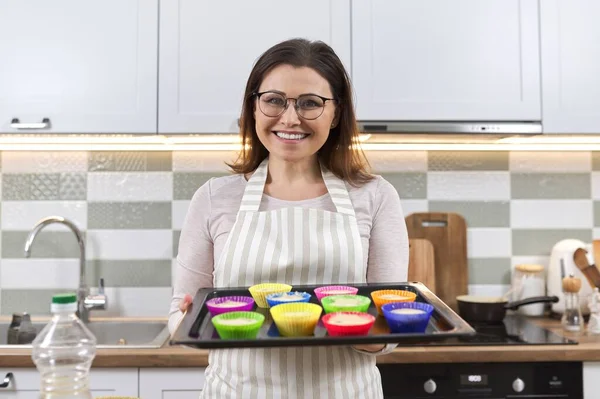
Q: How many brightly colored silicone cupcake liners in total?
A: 10